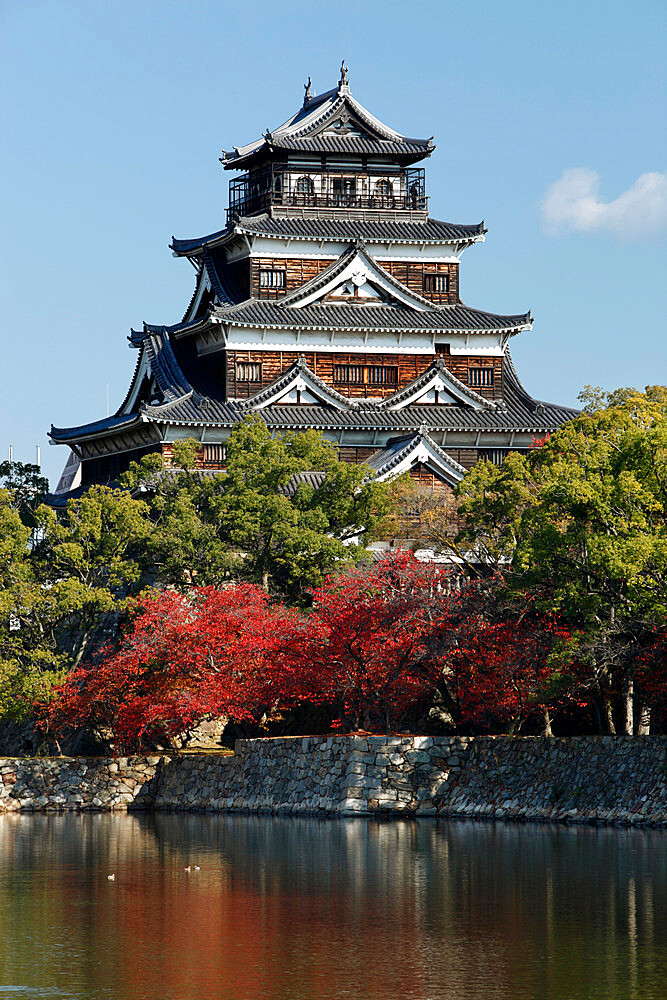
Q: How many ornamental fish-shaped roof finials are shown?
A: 2